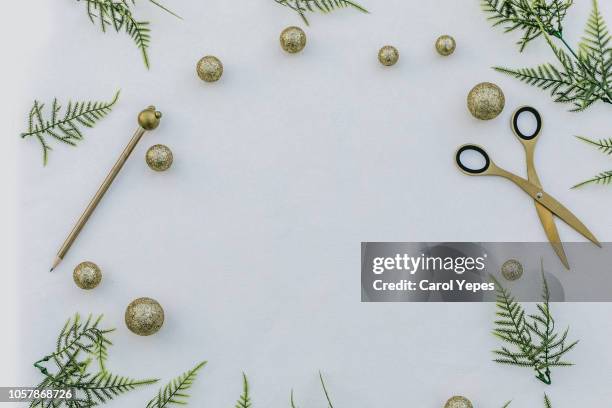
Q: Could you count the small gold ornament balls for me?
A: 10